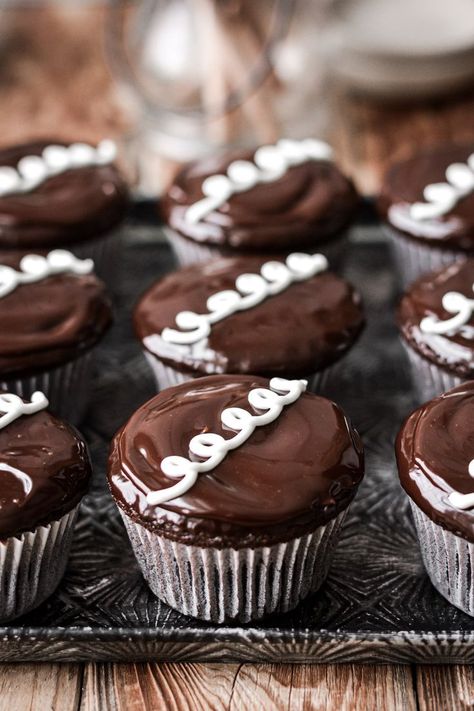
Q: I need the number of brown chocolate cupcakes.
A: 9